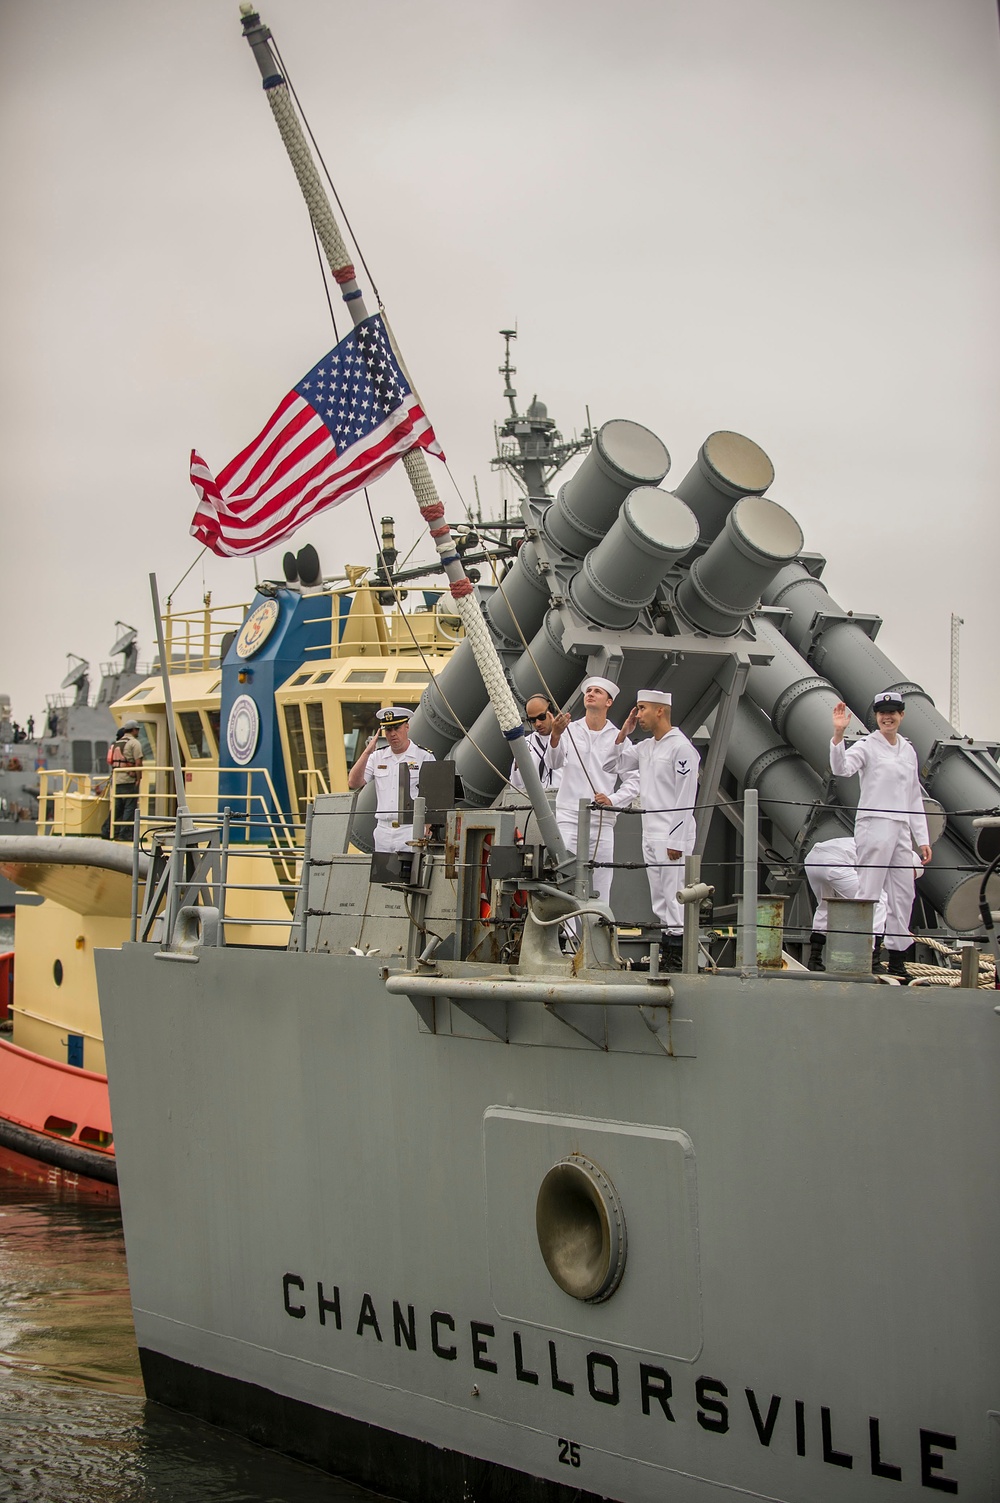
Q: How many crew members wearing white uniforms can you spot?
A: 6